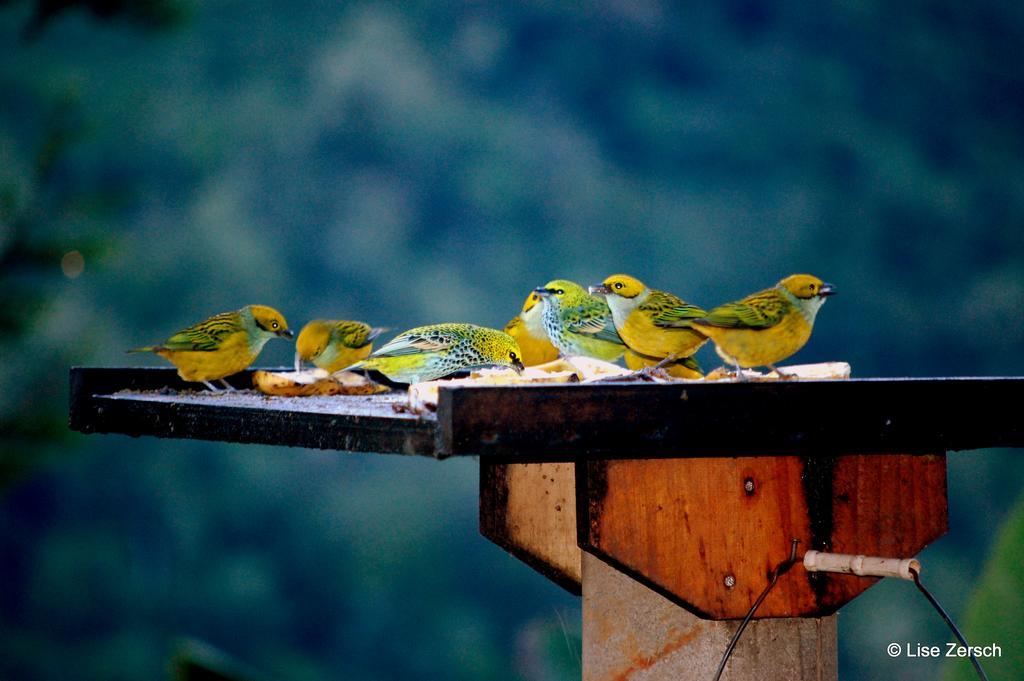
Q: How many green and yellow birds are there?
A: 7